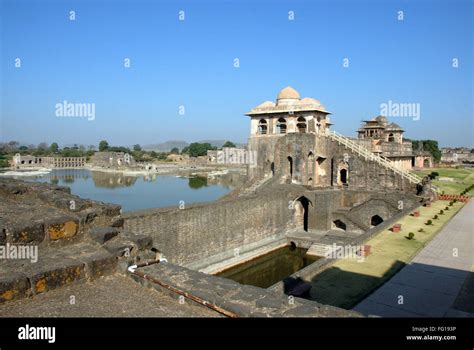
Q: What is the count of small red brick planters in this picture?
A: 4